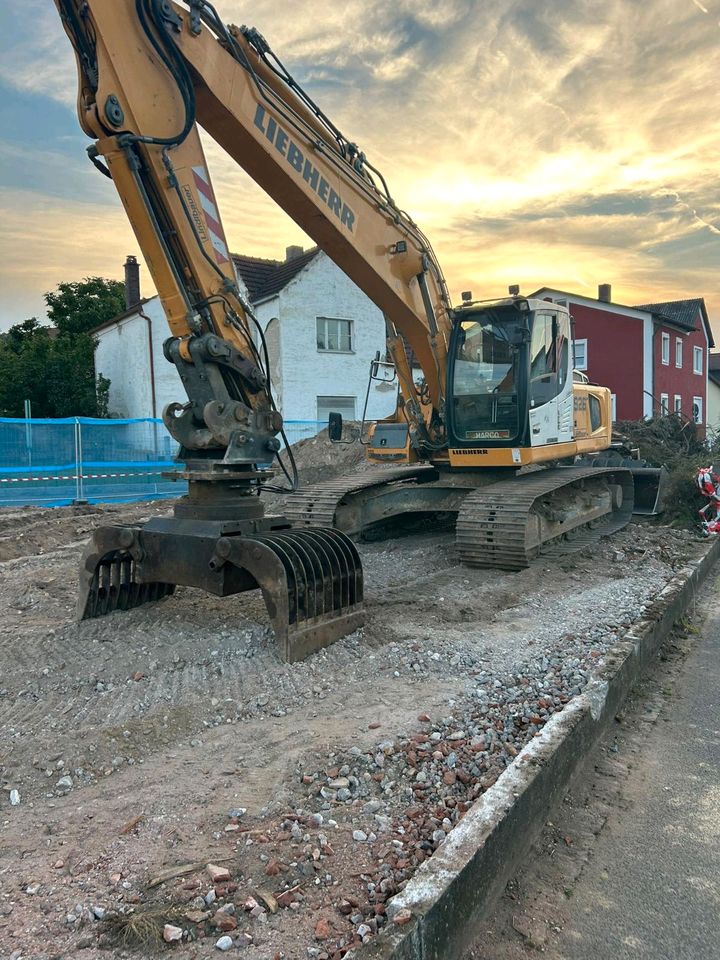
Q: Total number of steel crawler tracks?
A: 2